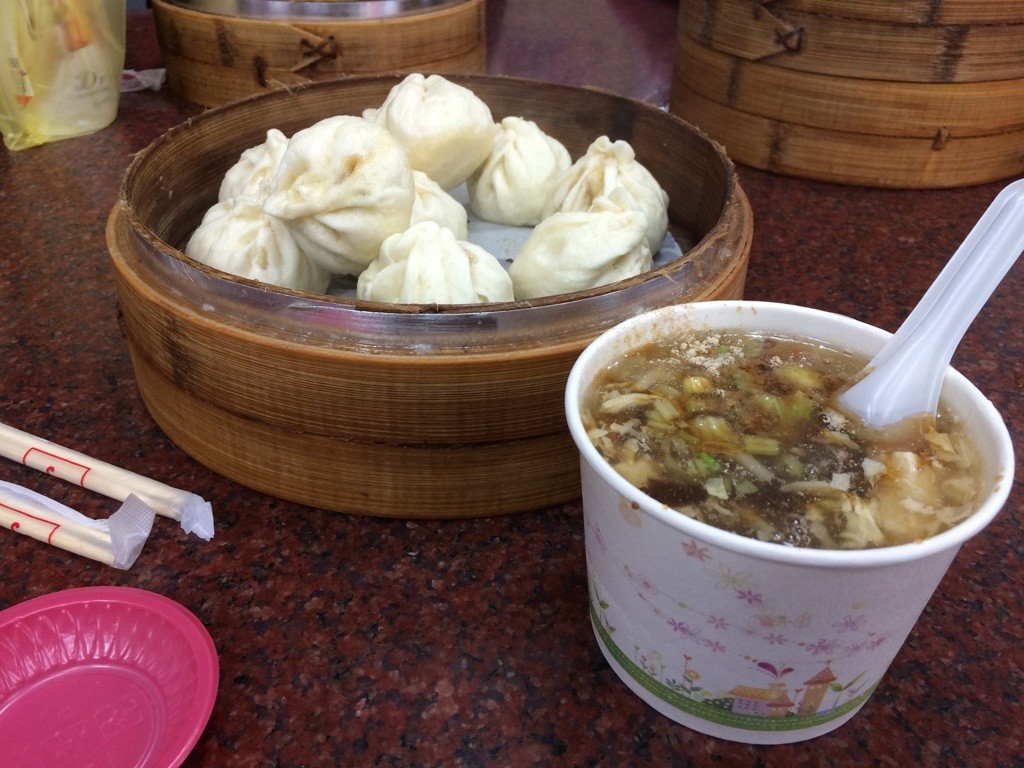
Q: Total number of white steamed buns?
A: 9